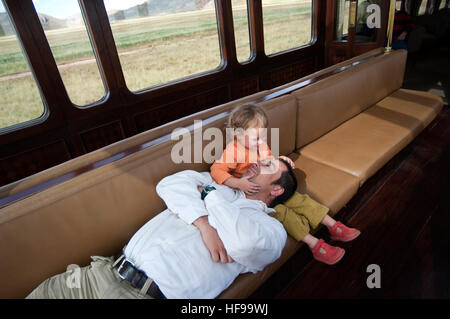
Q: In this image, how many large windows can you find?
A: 3